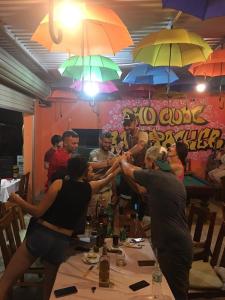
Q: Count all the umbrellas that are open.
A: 7